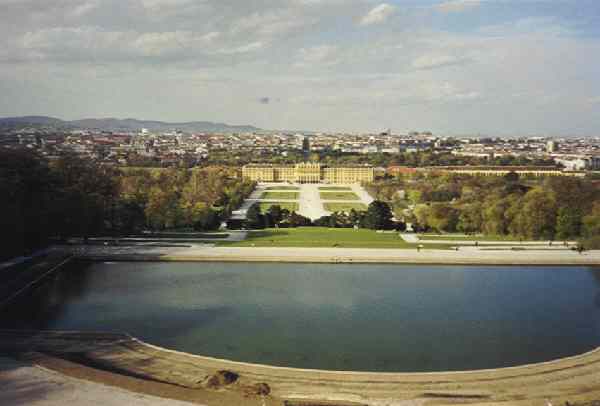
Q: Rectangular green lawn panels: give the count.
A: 6